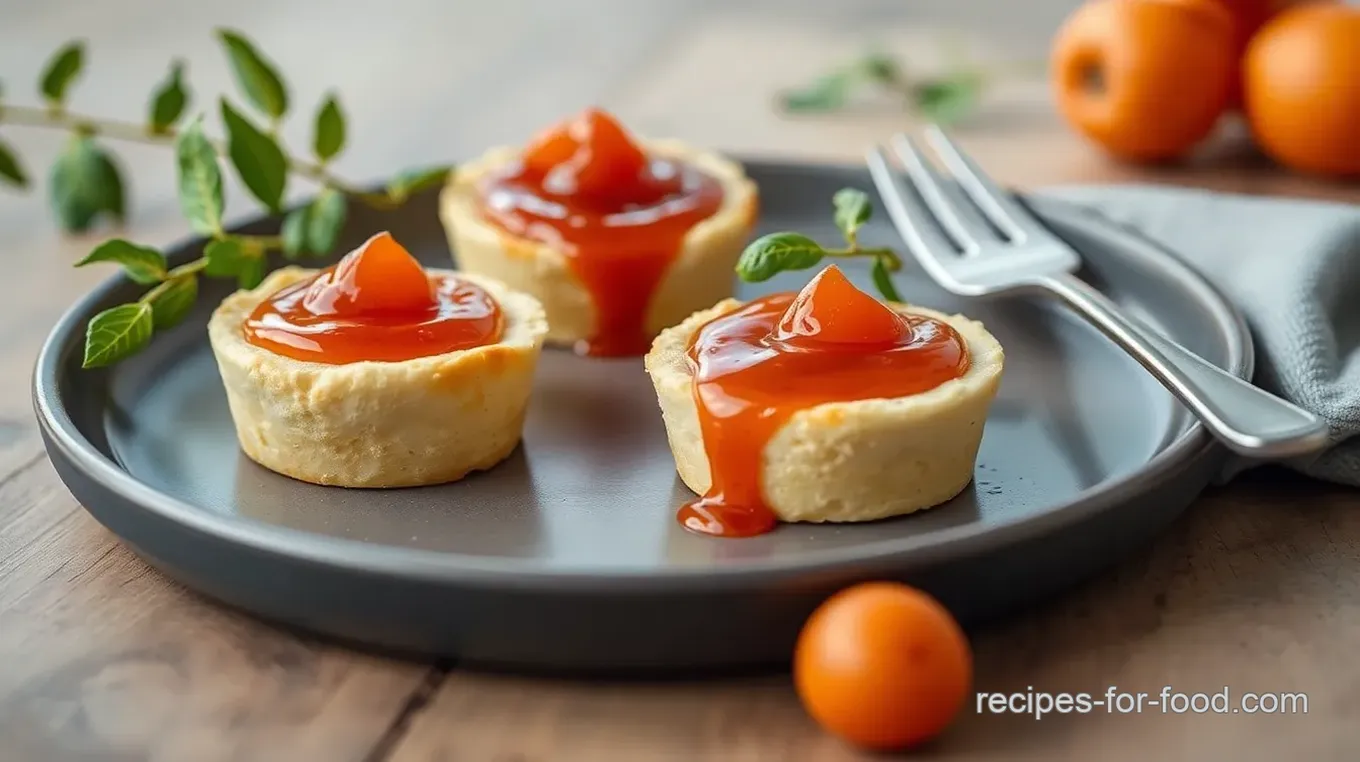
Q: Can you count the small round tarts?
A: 3